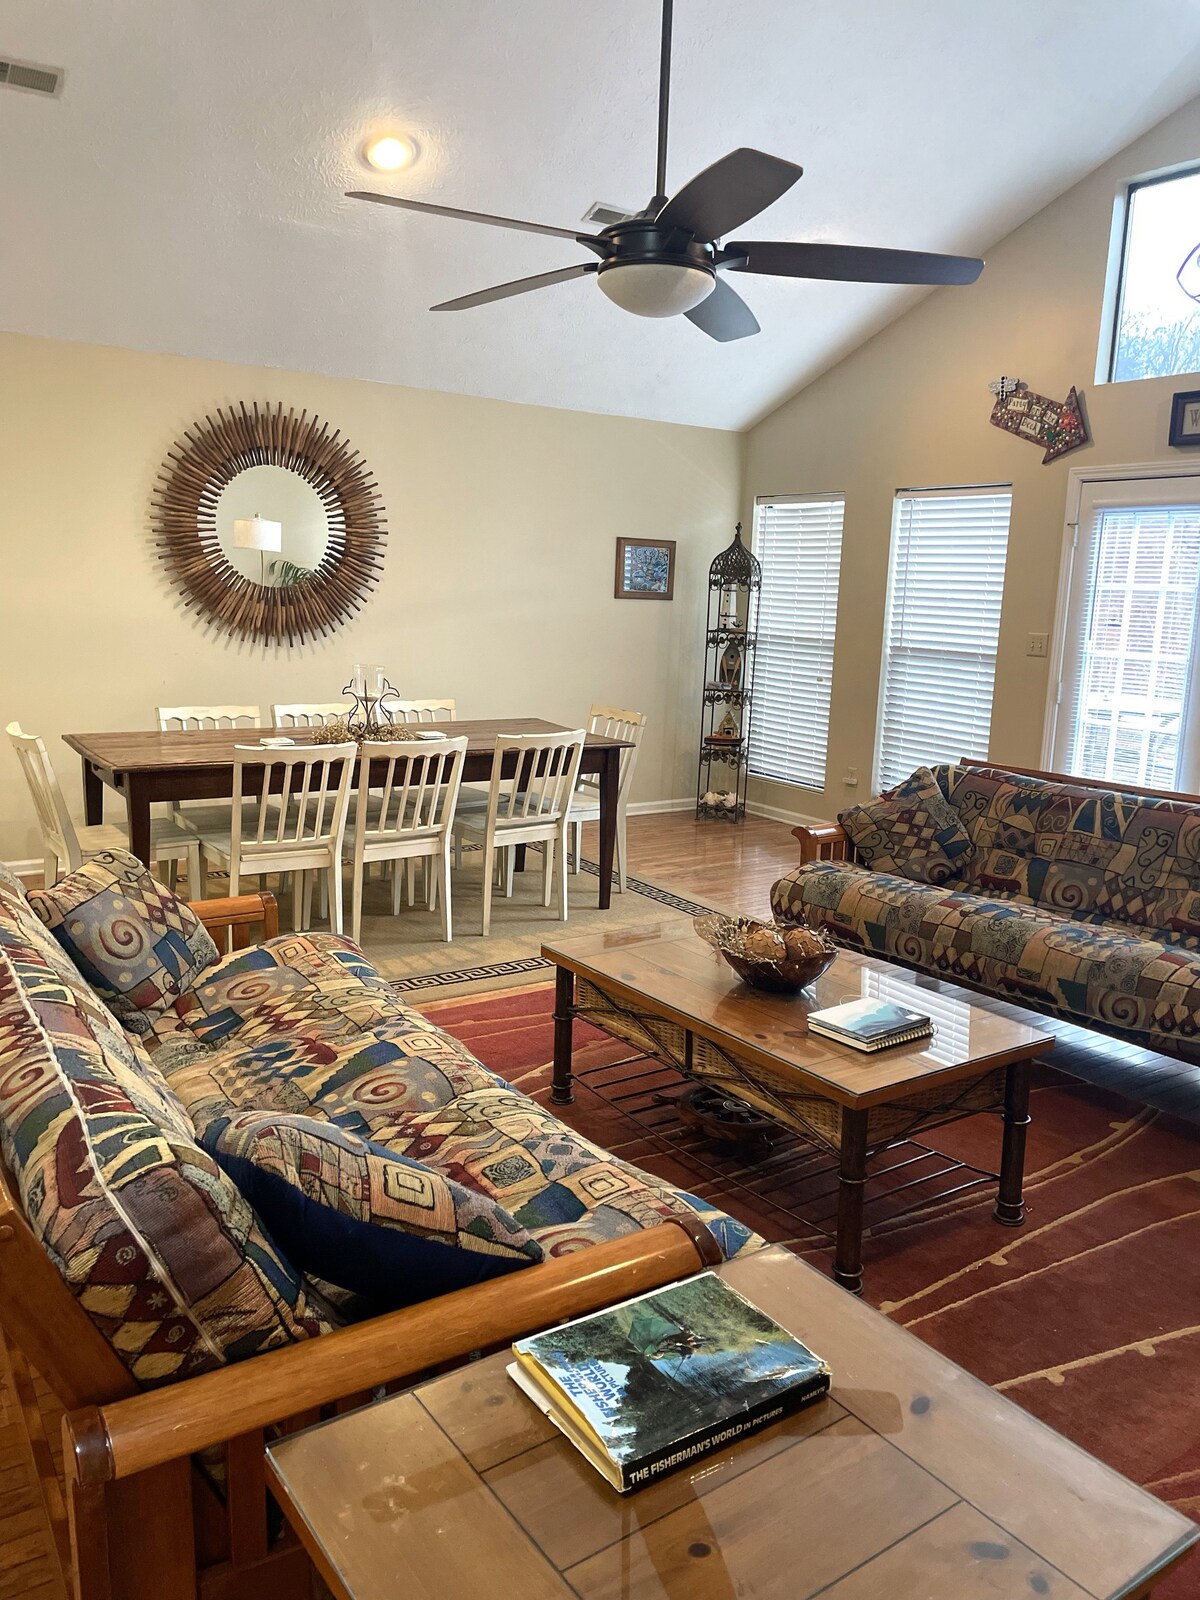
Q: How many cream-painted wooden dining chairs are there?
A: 8